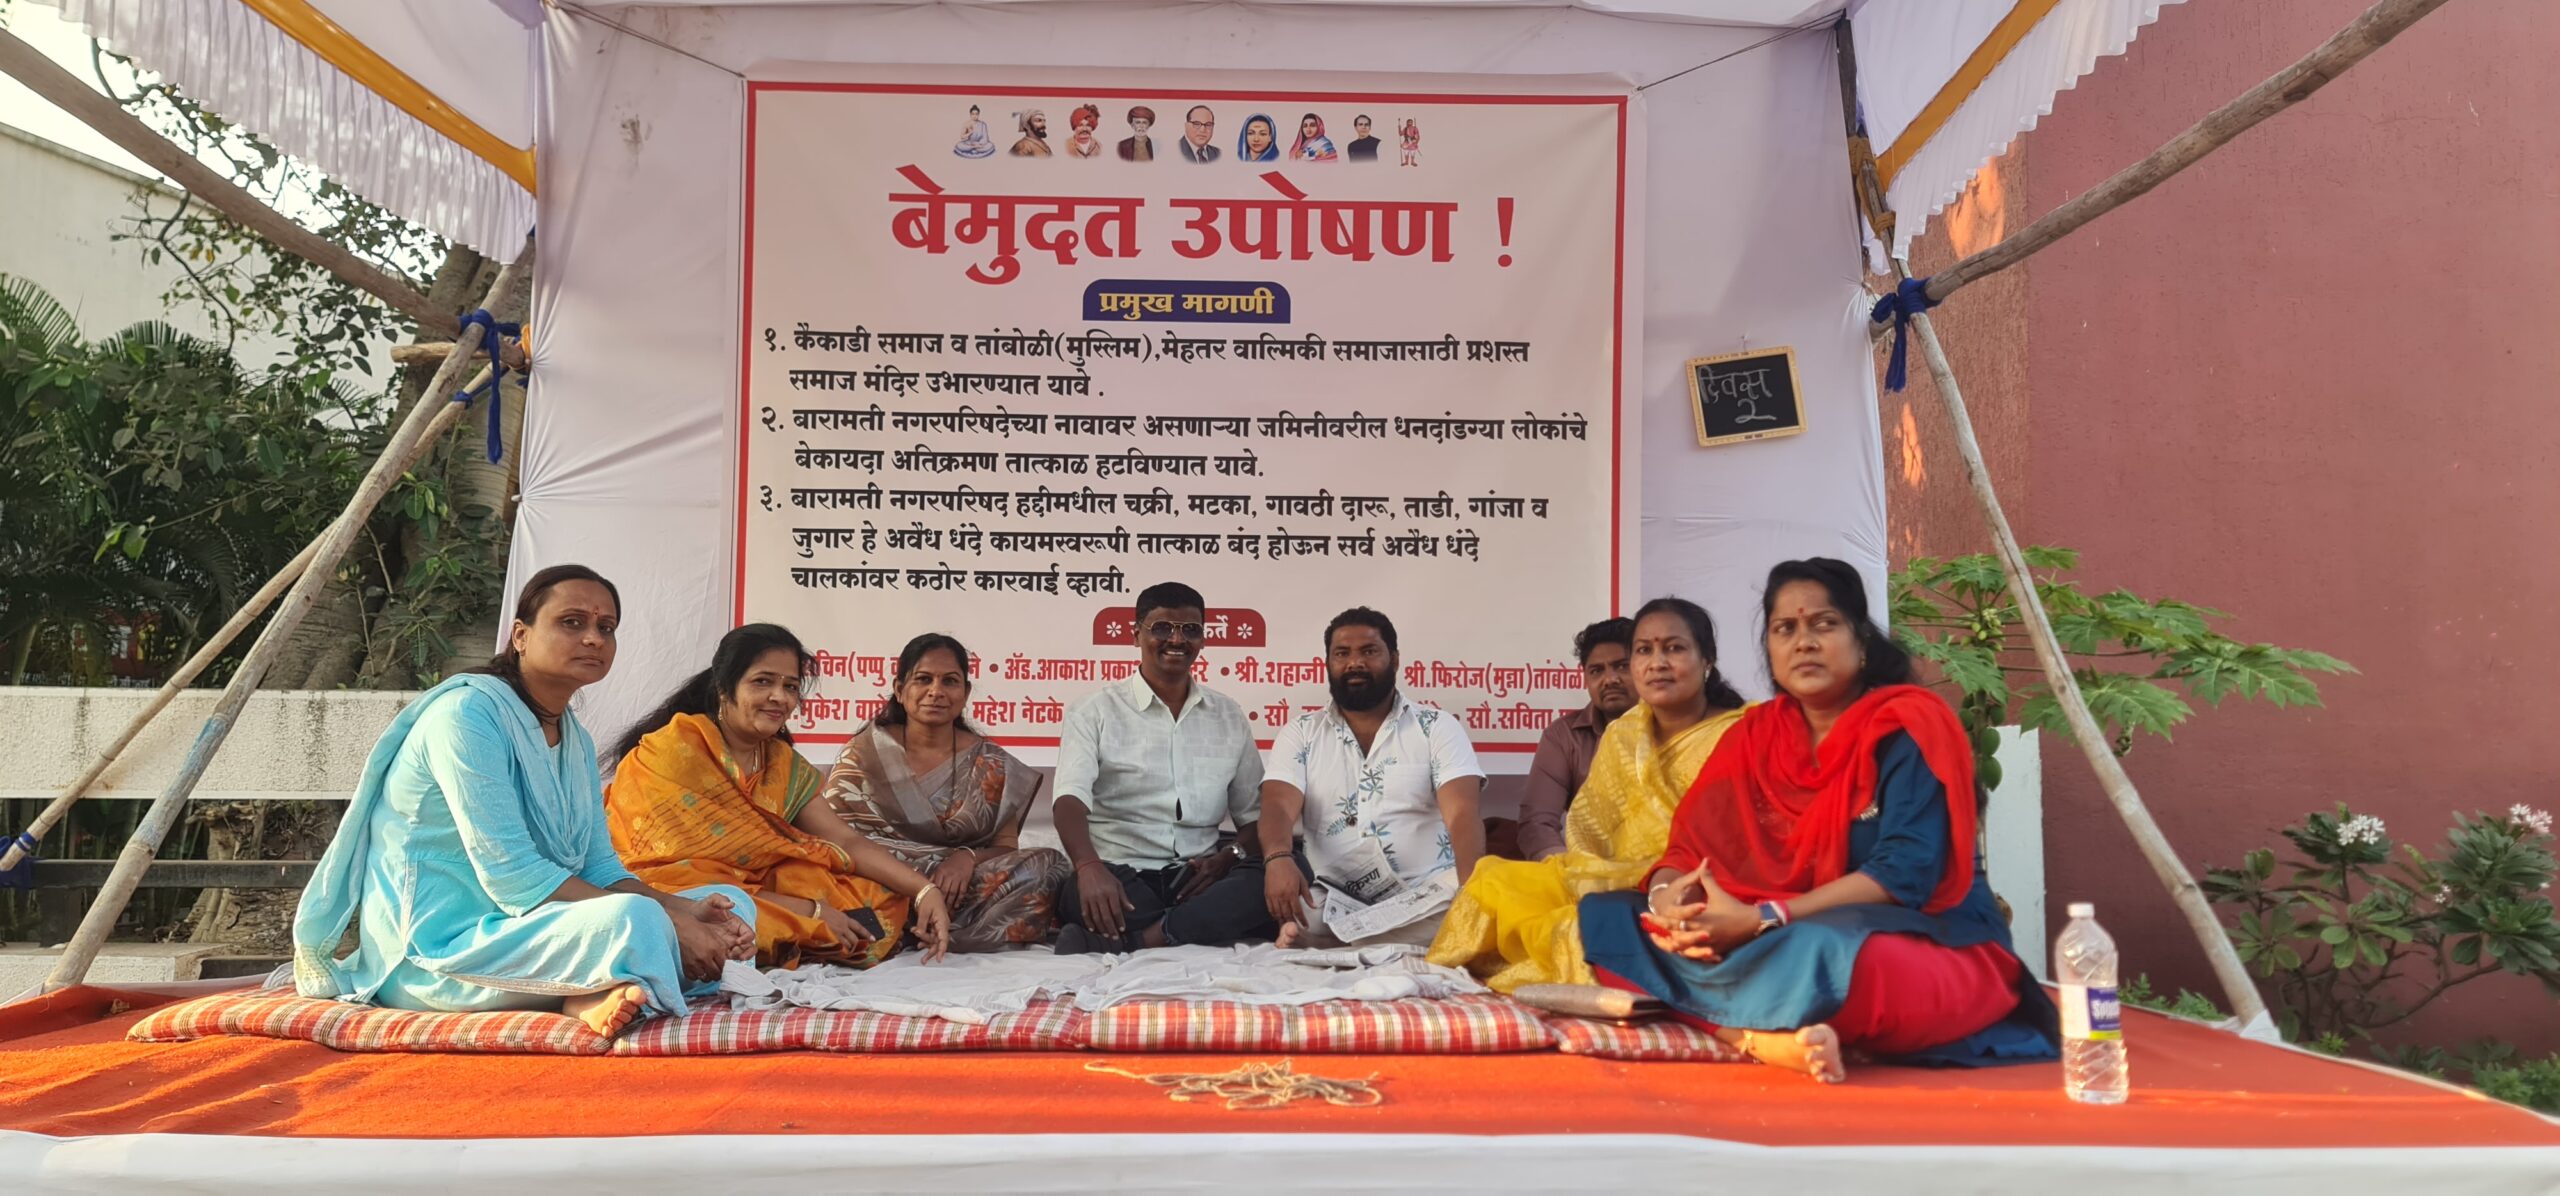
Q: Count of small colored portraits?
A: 9